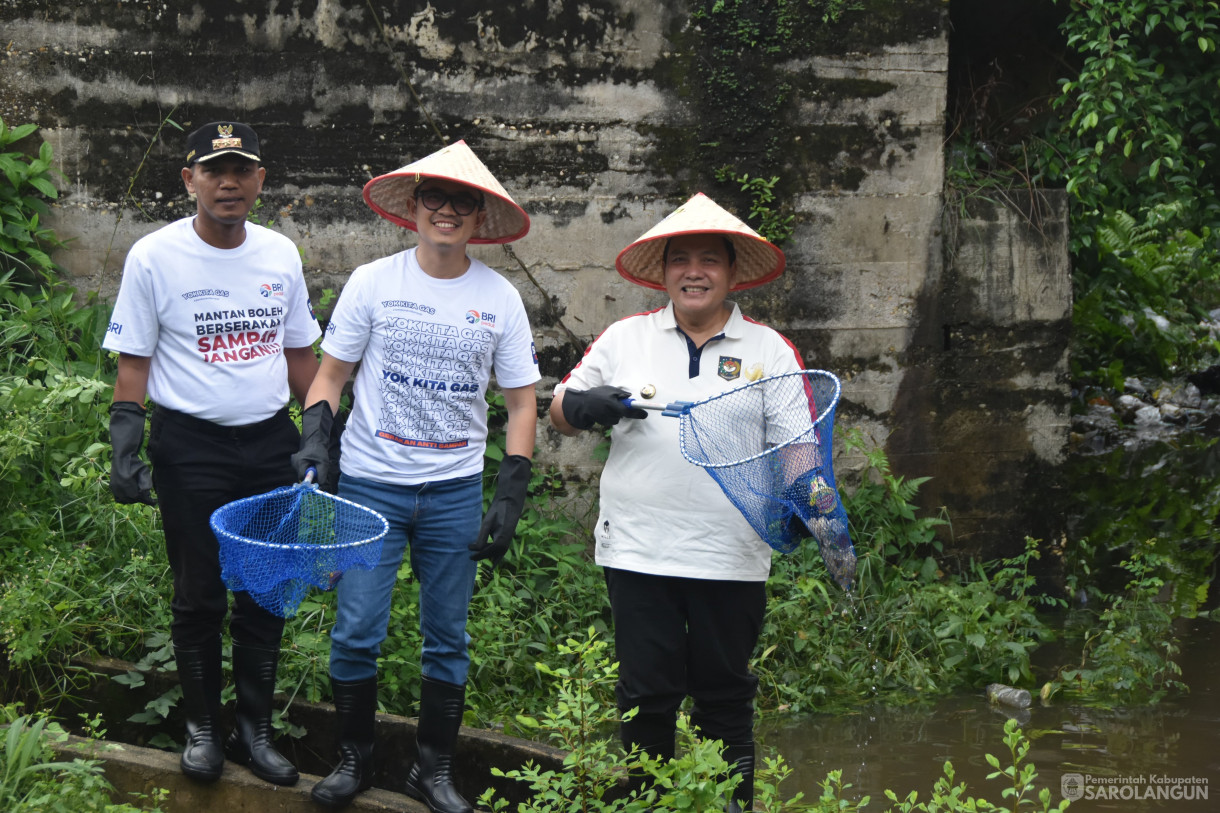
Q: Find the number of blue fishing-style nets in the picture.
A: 2